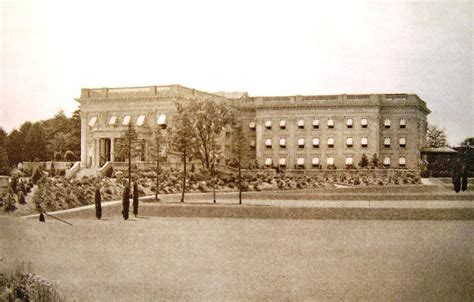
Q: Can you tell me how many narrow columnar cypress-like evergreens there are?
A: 5